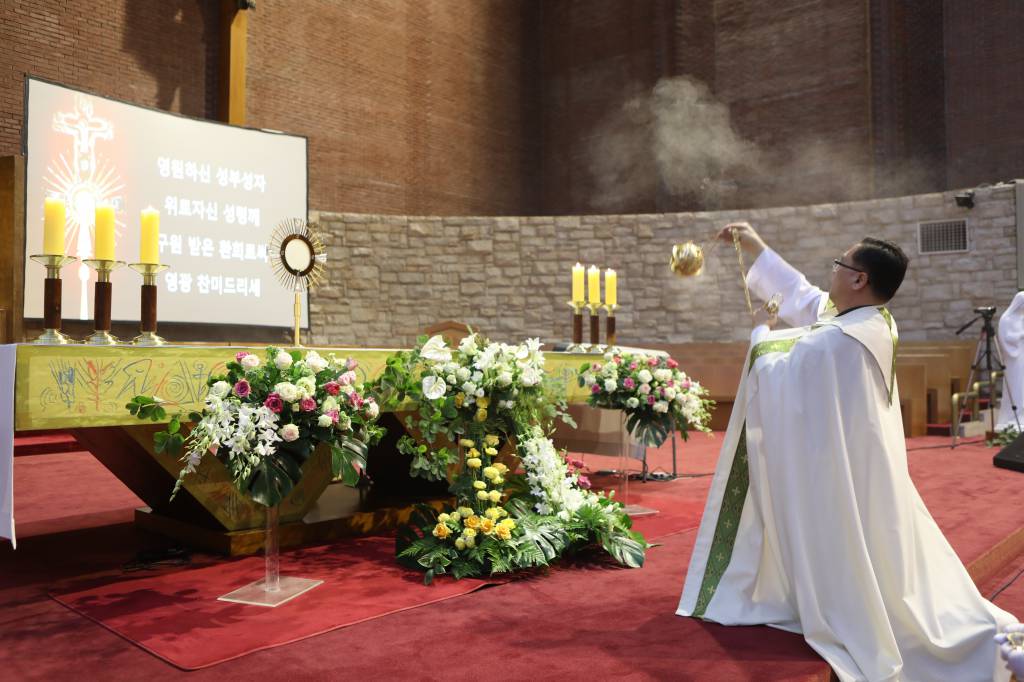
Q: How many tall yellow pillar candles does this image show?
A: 6